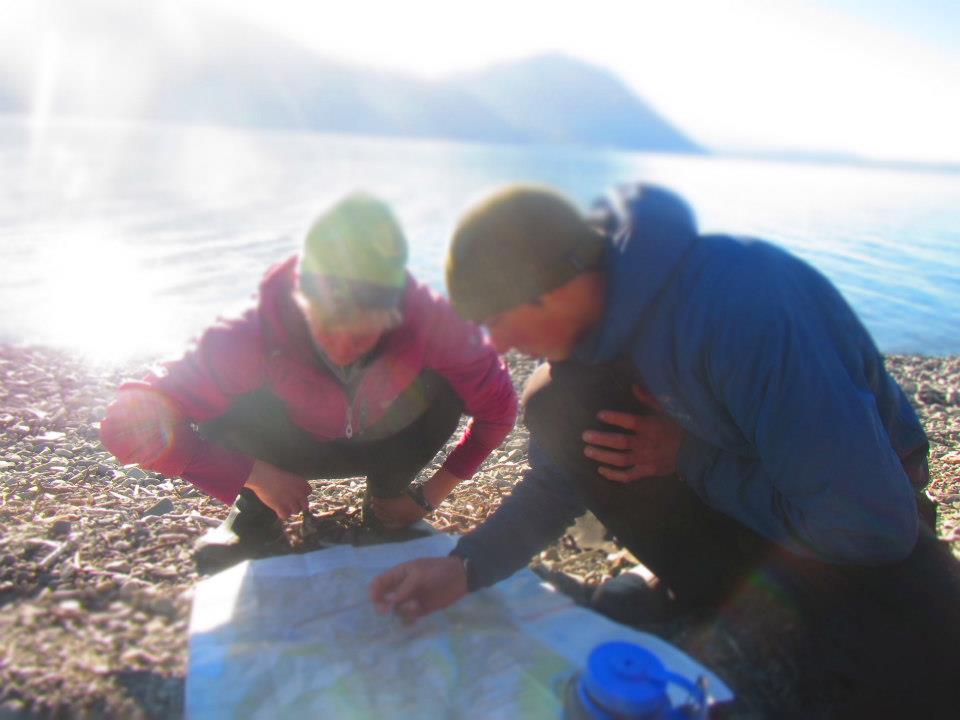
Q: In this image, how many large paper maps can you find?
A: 1